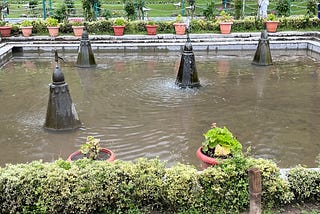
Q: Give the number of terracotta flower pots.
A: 11